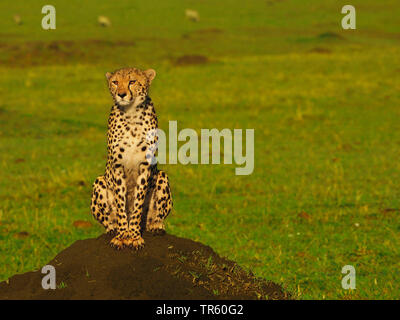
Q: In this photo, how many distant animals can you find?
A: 3